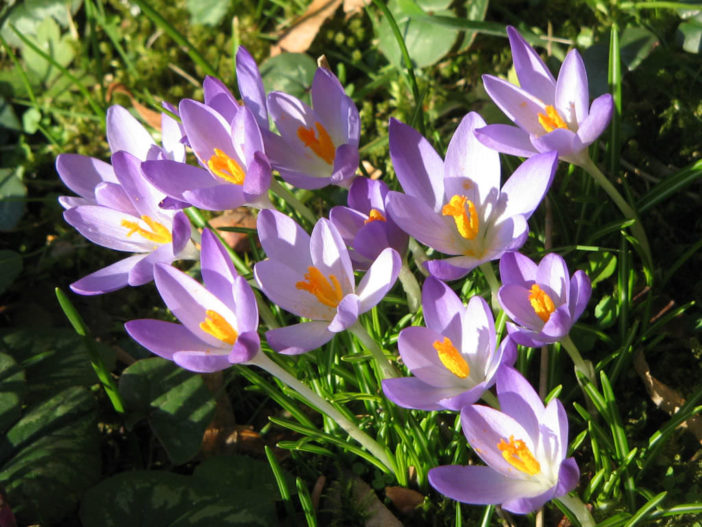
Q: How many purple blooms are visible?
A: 12